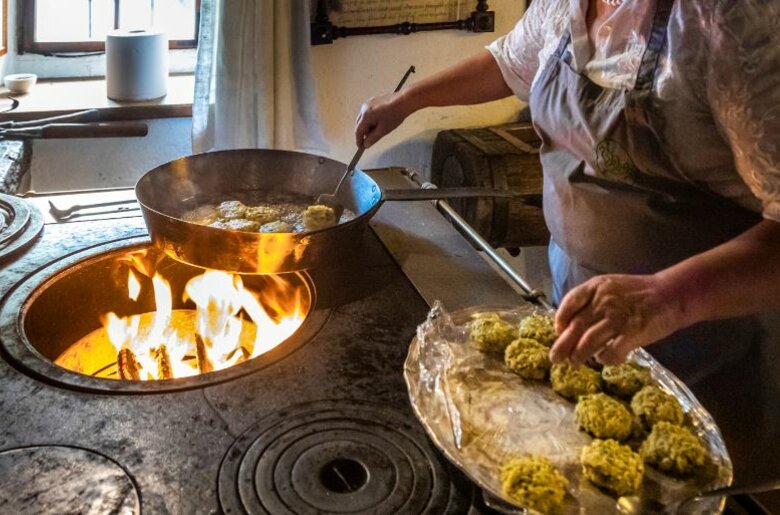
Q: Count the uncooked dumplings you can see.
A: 10